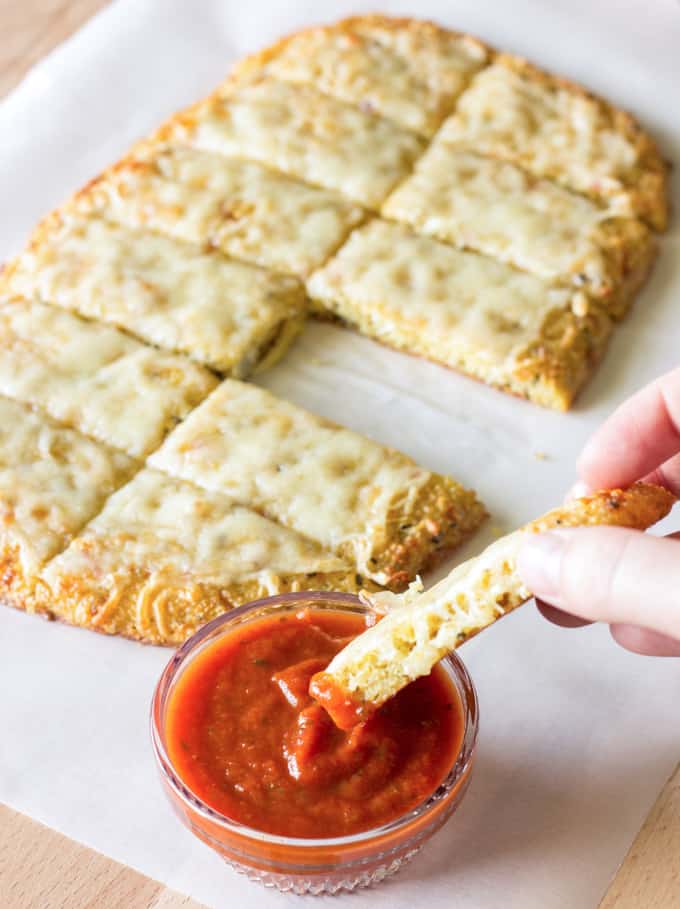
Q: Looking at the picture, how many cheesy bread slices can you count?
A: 12